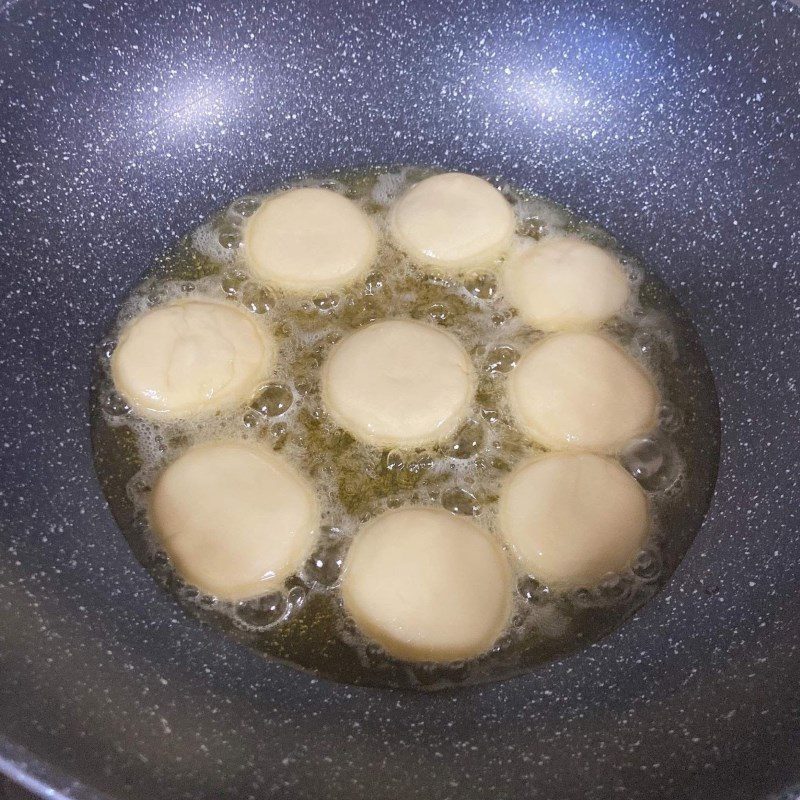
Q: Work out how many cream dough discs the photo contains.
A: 9